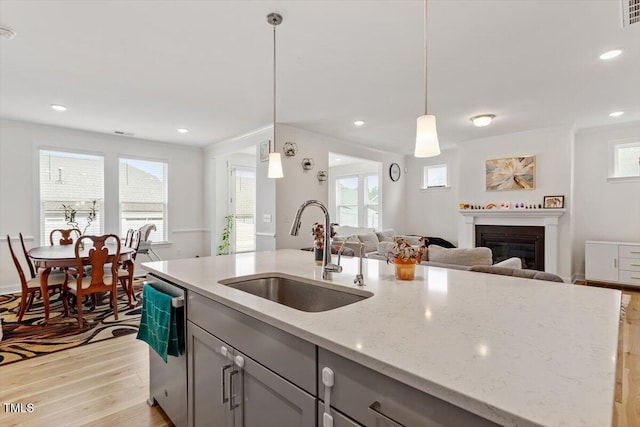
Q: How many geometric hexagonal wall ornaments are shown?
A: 3